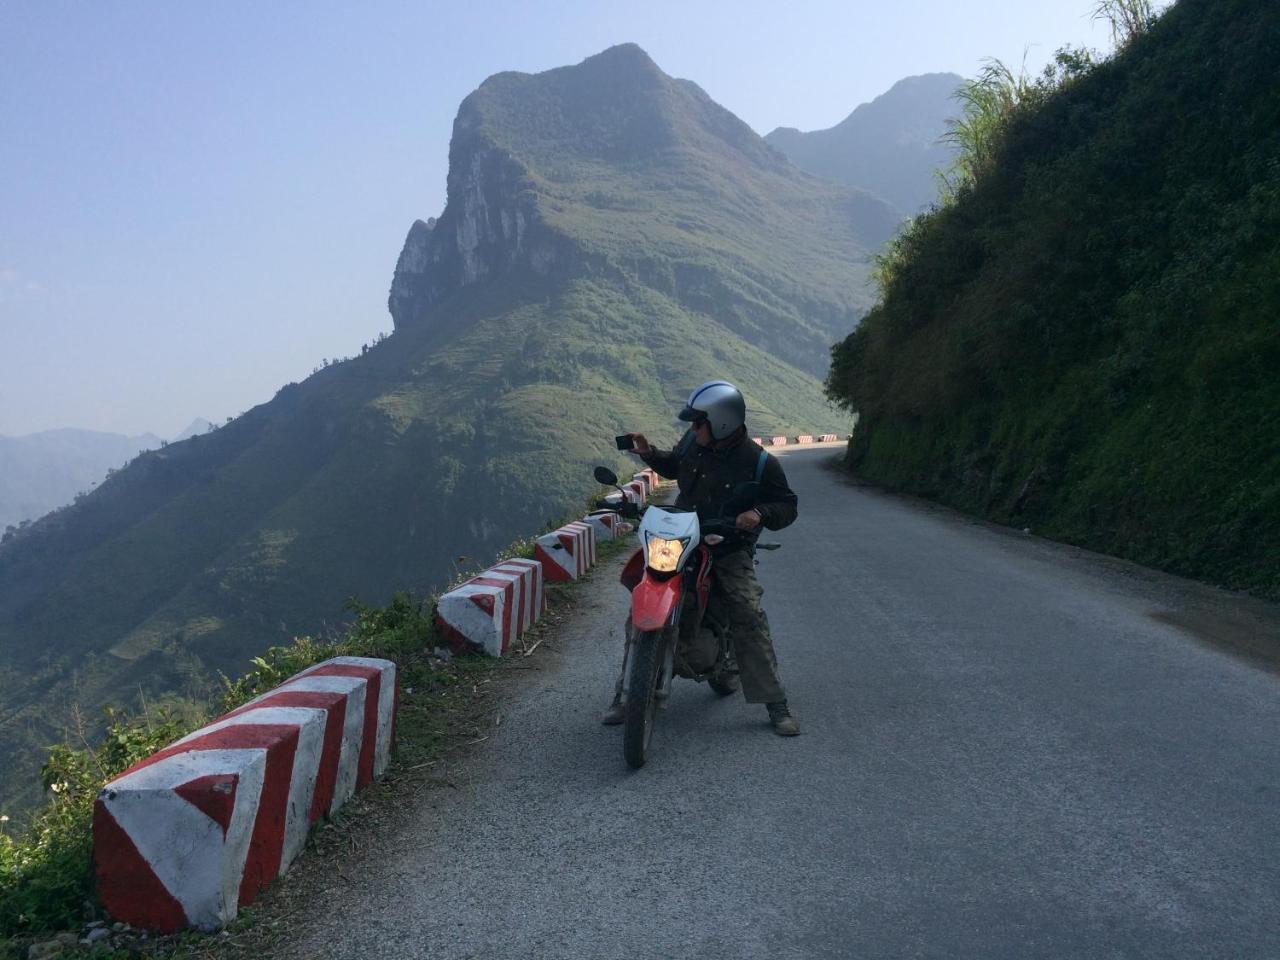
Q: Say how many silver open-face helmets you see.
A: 1